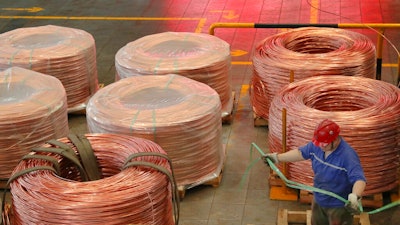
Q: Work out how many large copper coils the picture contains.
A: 7